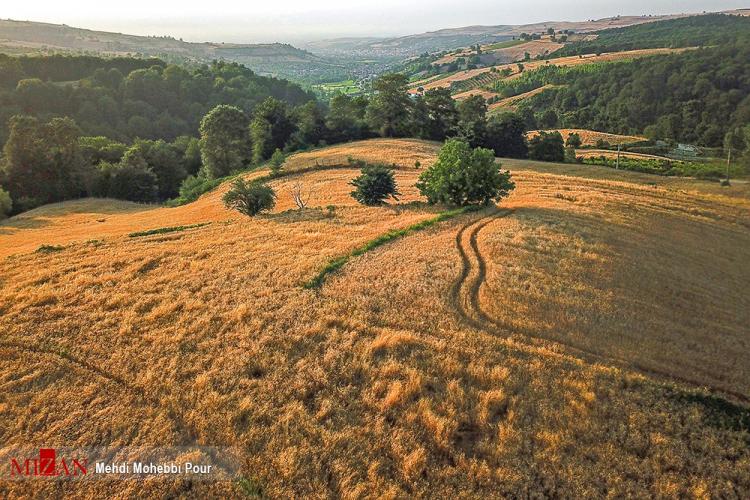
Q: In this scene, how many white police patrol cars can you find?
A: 0